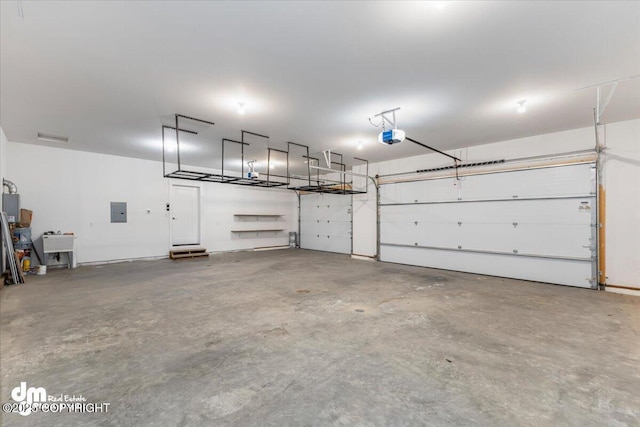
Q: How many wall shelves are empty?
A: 2